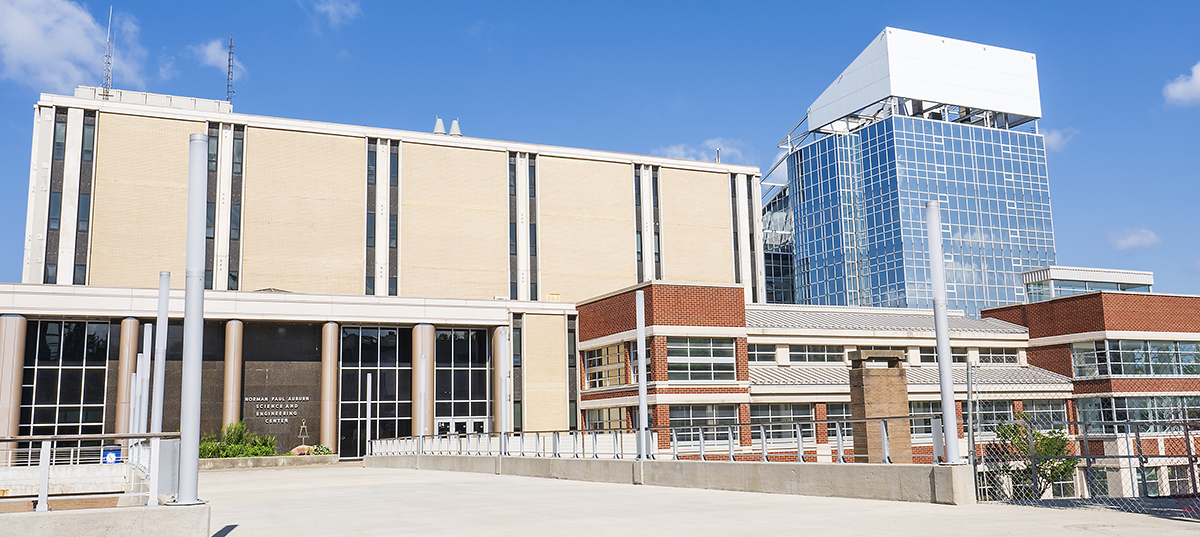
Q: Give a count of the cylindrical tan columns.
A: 6